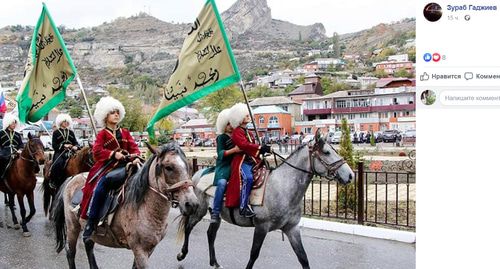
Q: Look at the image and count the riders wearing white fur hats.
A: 5